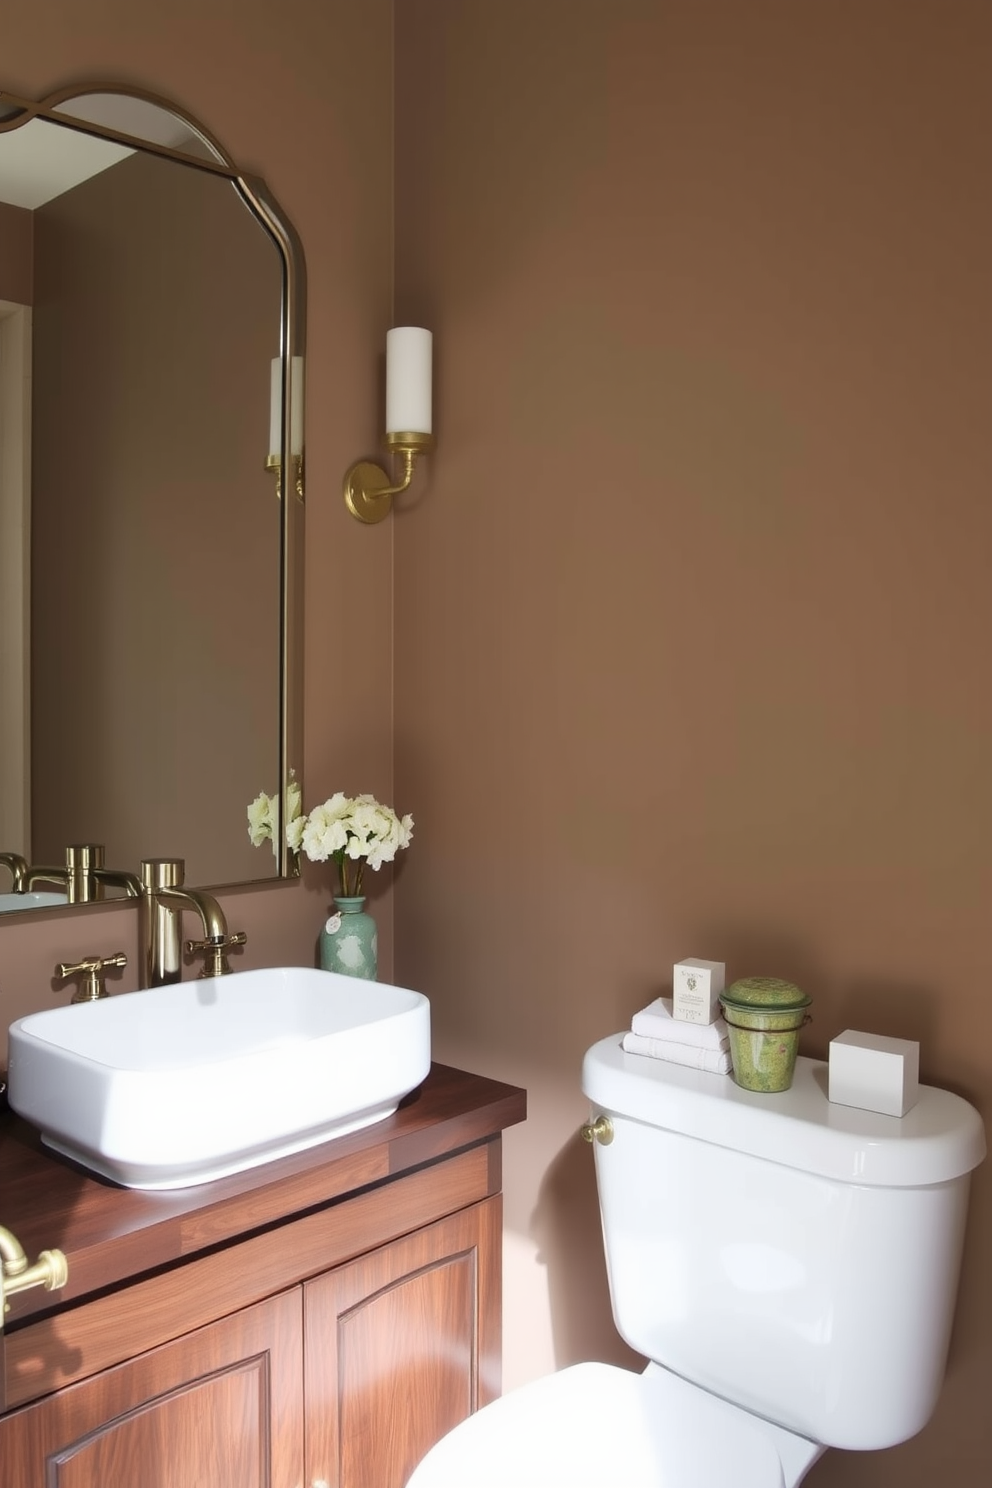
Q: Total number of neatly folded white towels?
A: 2